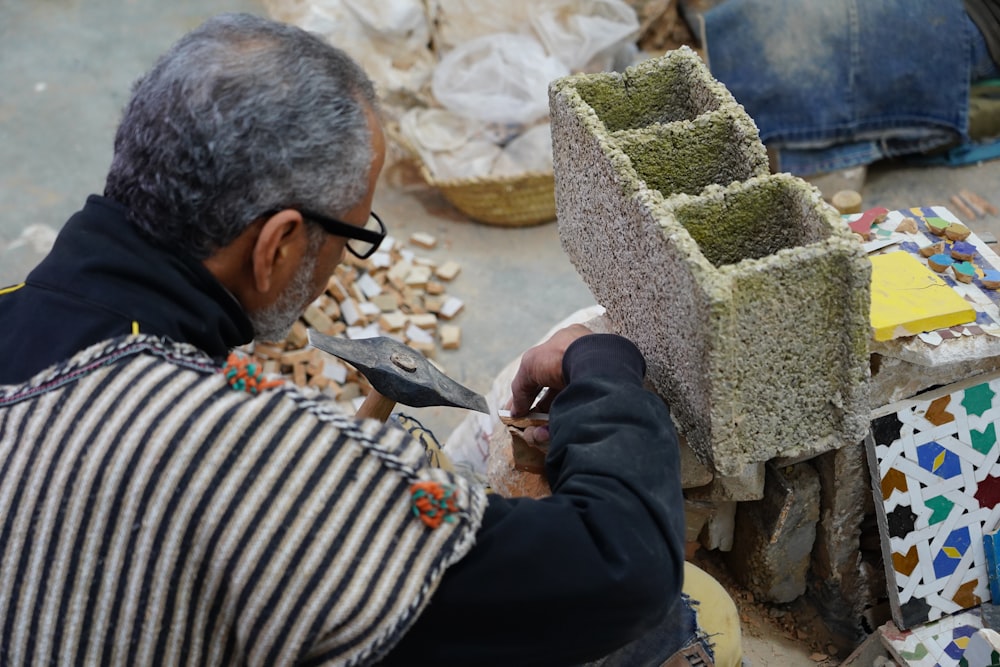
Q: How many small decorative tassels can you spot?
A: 2